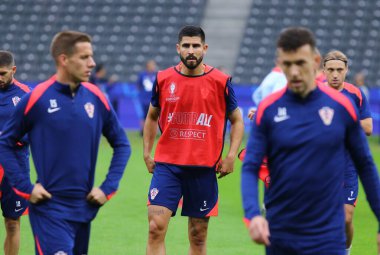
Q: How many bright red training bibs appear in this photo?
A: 1